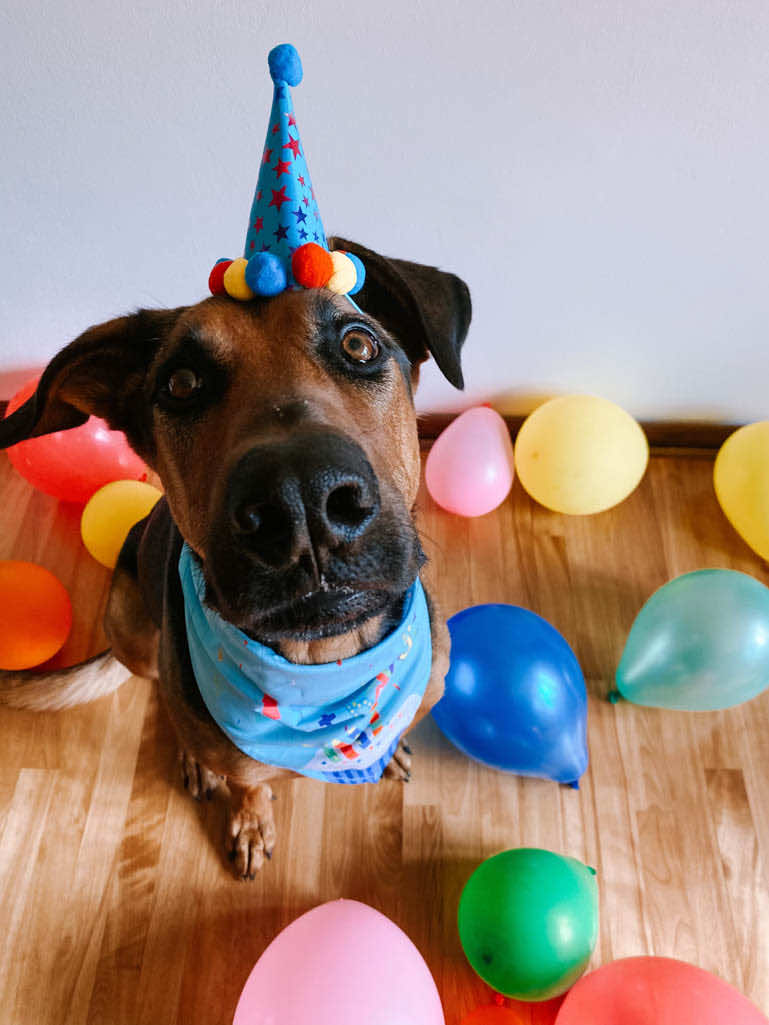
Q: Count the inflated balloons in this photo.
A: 12